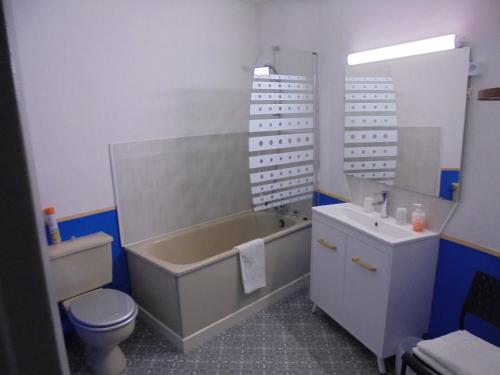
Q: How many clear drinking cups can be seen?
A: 2